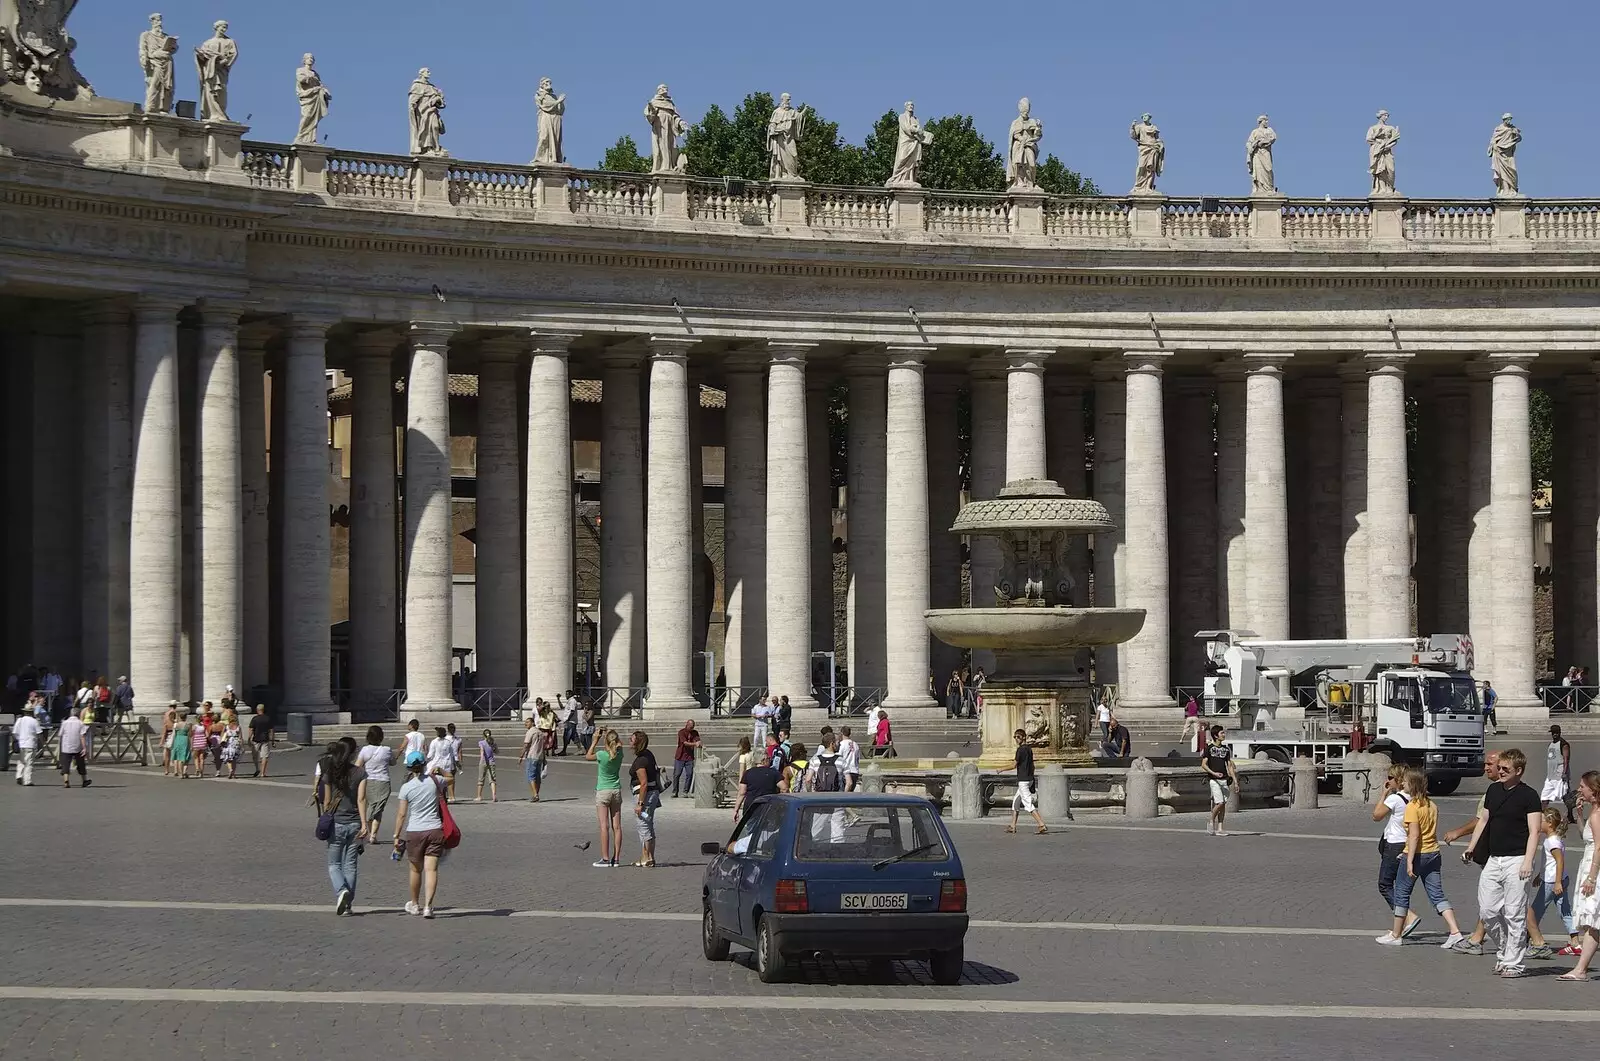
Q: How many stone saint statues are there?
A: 13